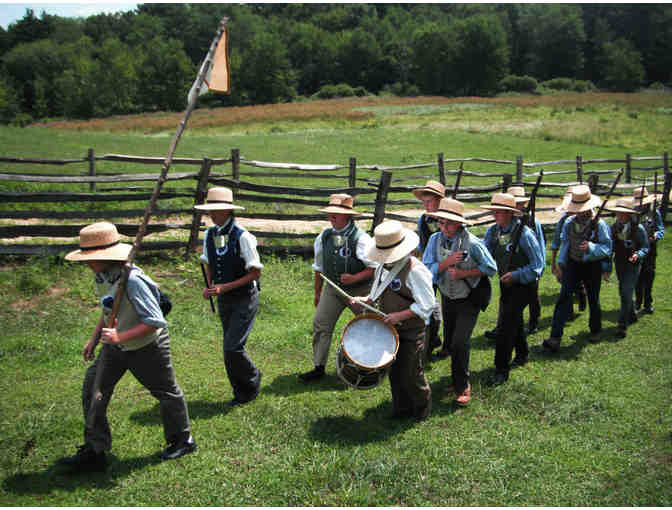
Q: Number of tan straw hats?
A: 12